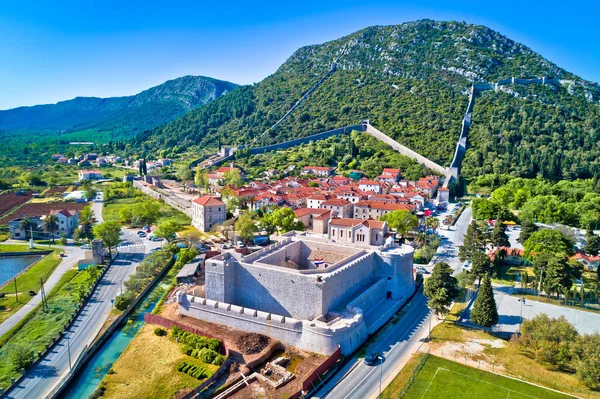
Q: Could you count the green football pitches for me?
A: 1